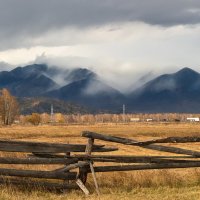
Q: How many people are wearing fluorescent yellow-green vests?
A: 0